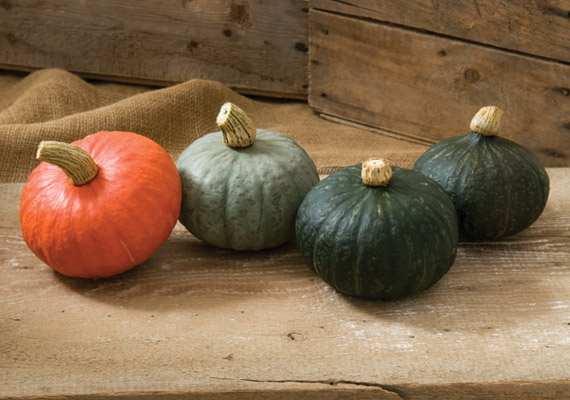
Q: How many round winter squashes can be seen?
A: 4